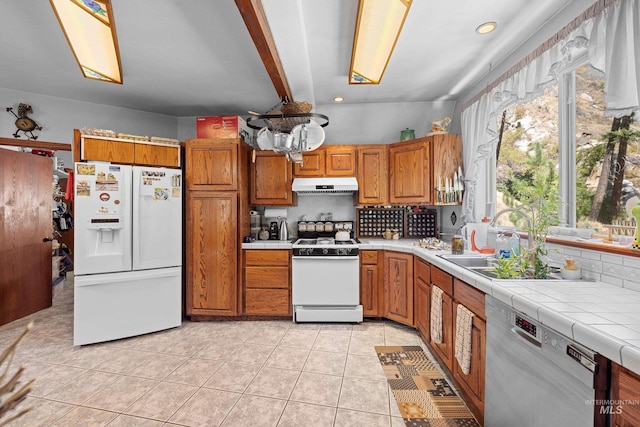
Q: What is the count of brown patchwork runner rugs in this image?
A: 1